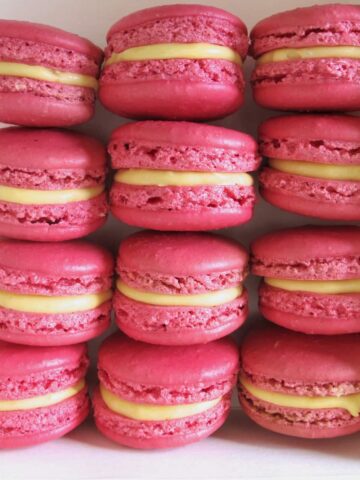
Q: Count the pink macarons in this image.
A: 12